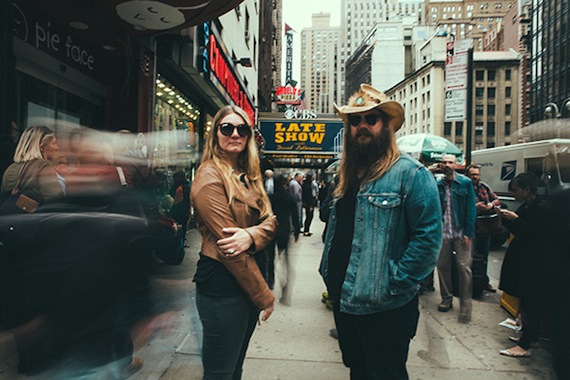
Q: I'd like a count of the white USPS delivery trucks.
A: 1